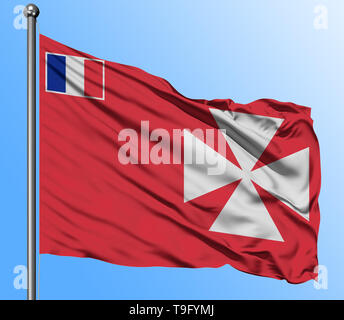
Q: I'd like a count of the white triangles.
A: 4